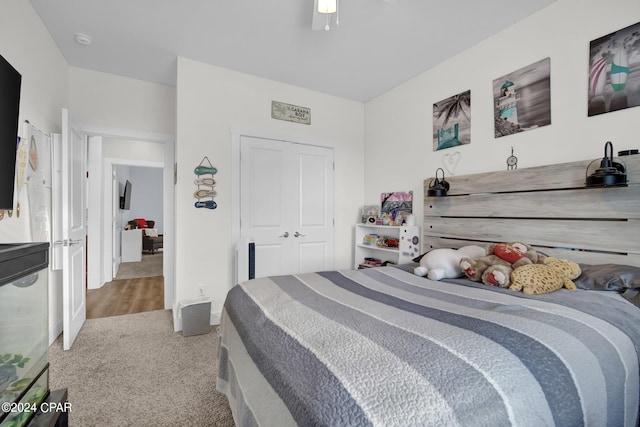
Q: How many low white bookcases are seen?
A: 1